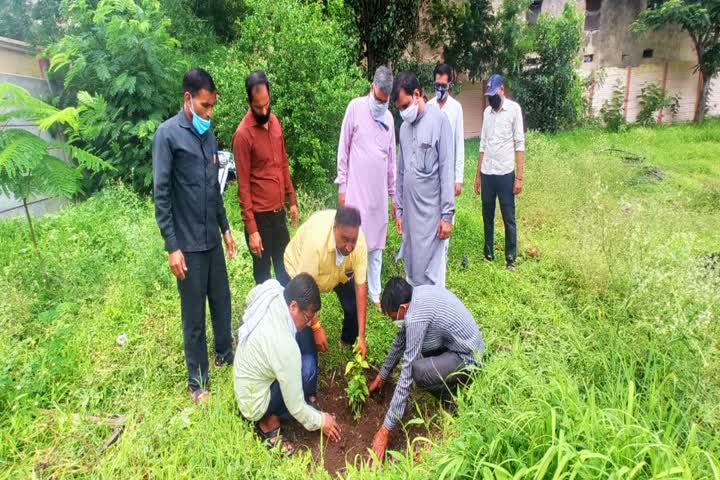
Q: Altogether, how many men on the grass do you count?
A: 9